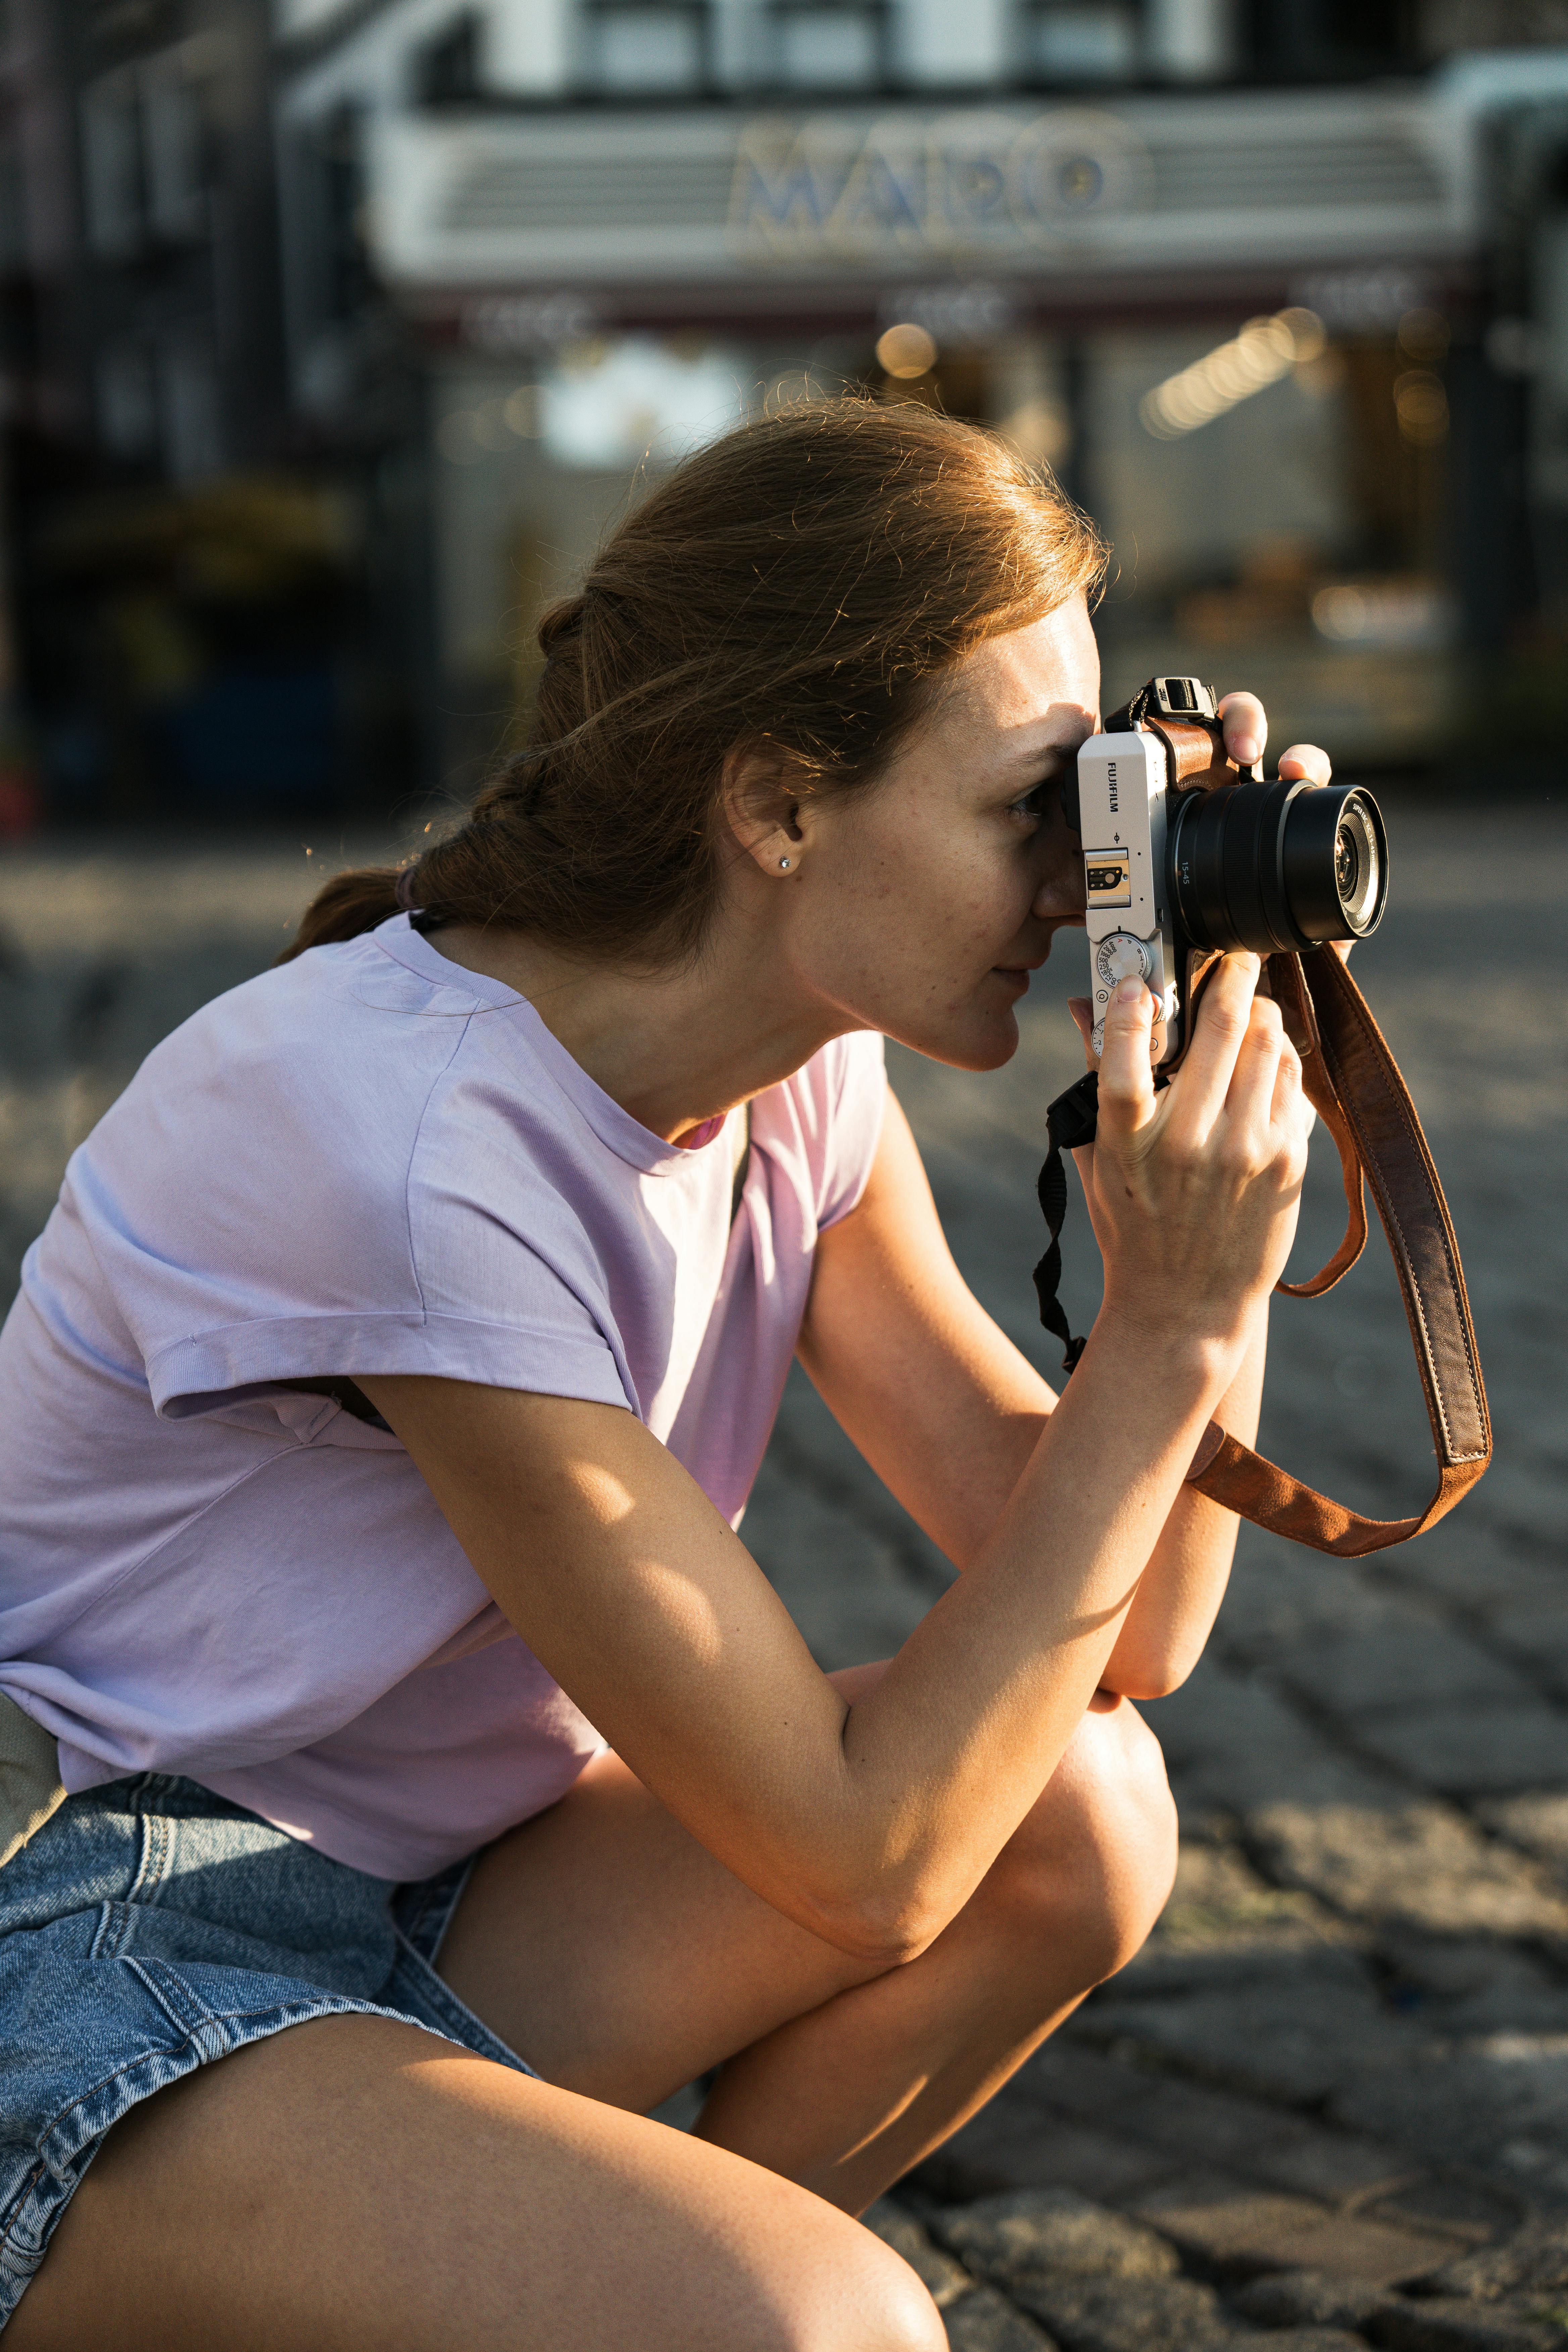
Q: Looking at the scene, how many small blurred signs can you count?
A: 3